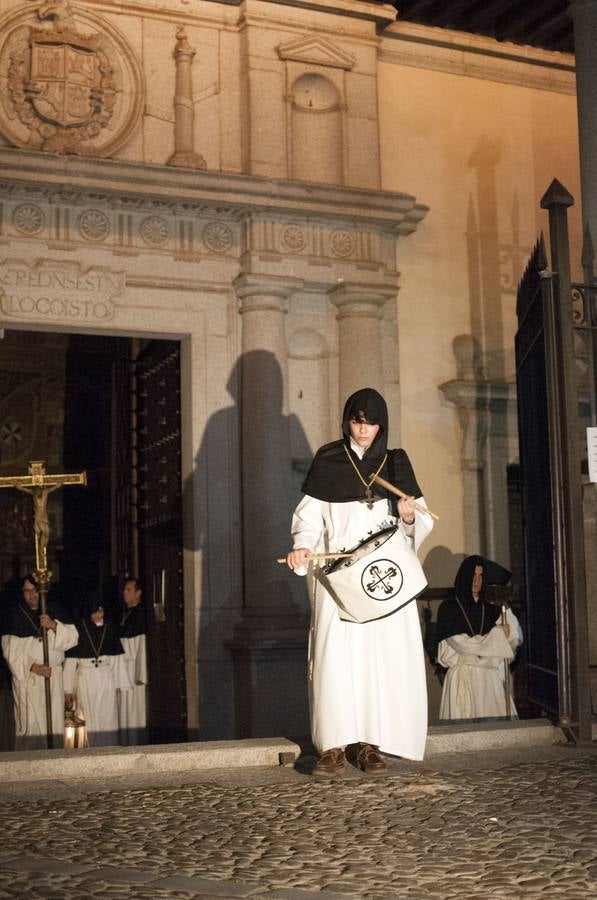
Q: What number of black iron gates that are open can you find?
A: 1